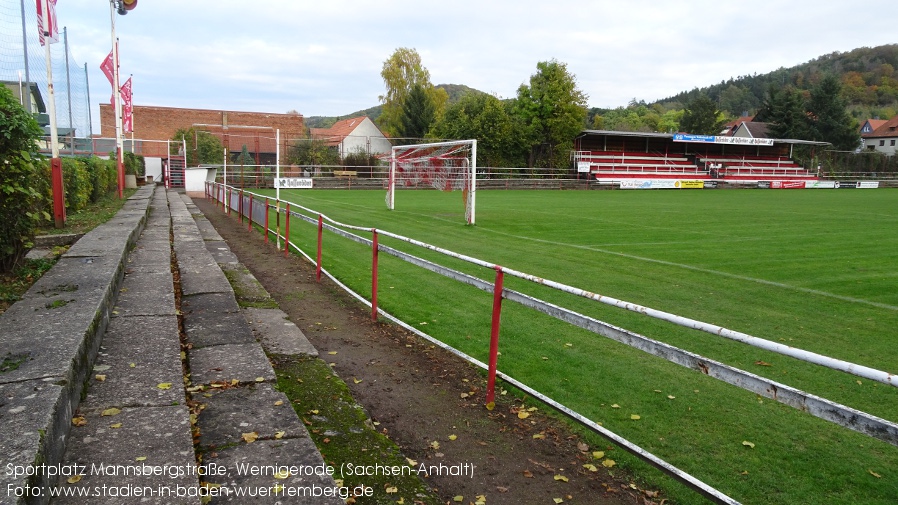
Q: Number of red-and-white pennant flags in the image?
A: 3